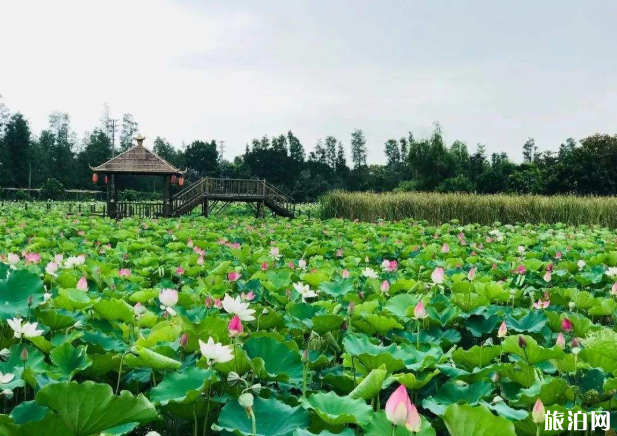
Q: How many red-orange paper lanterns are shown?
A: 4